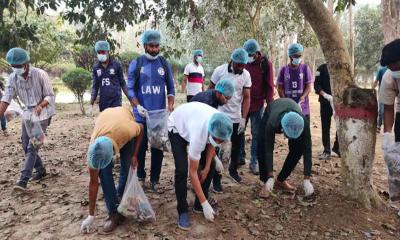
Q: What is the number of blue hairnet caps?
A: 11